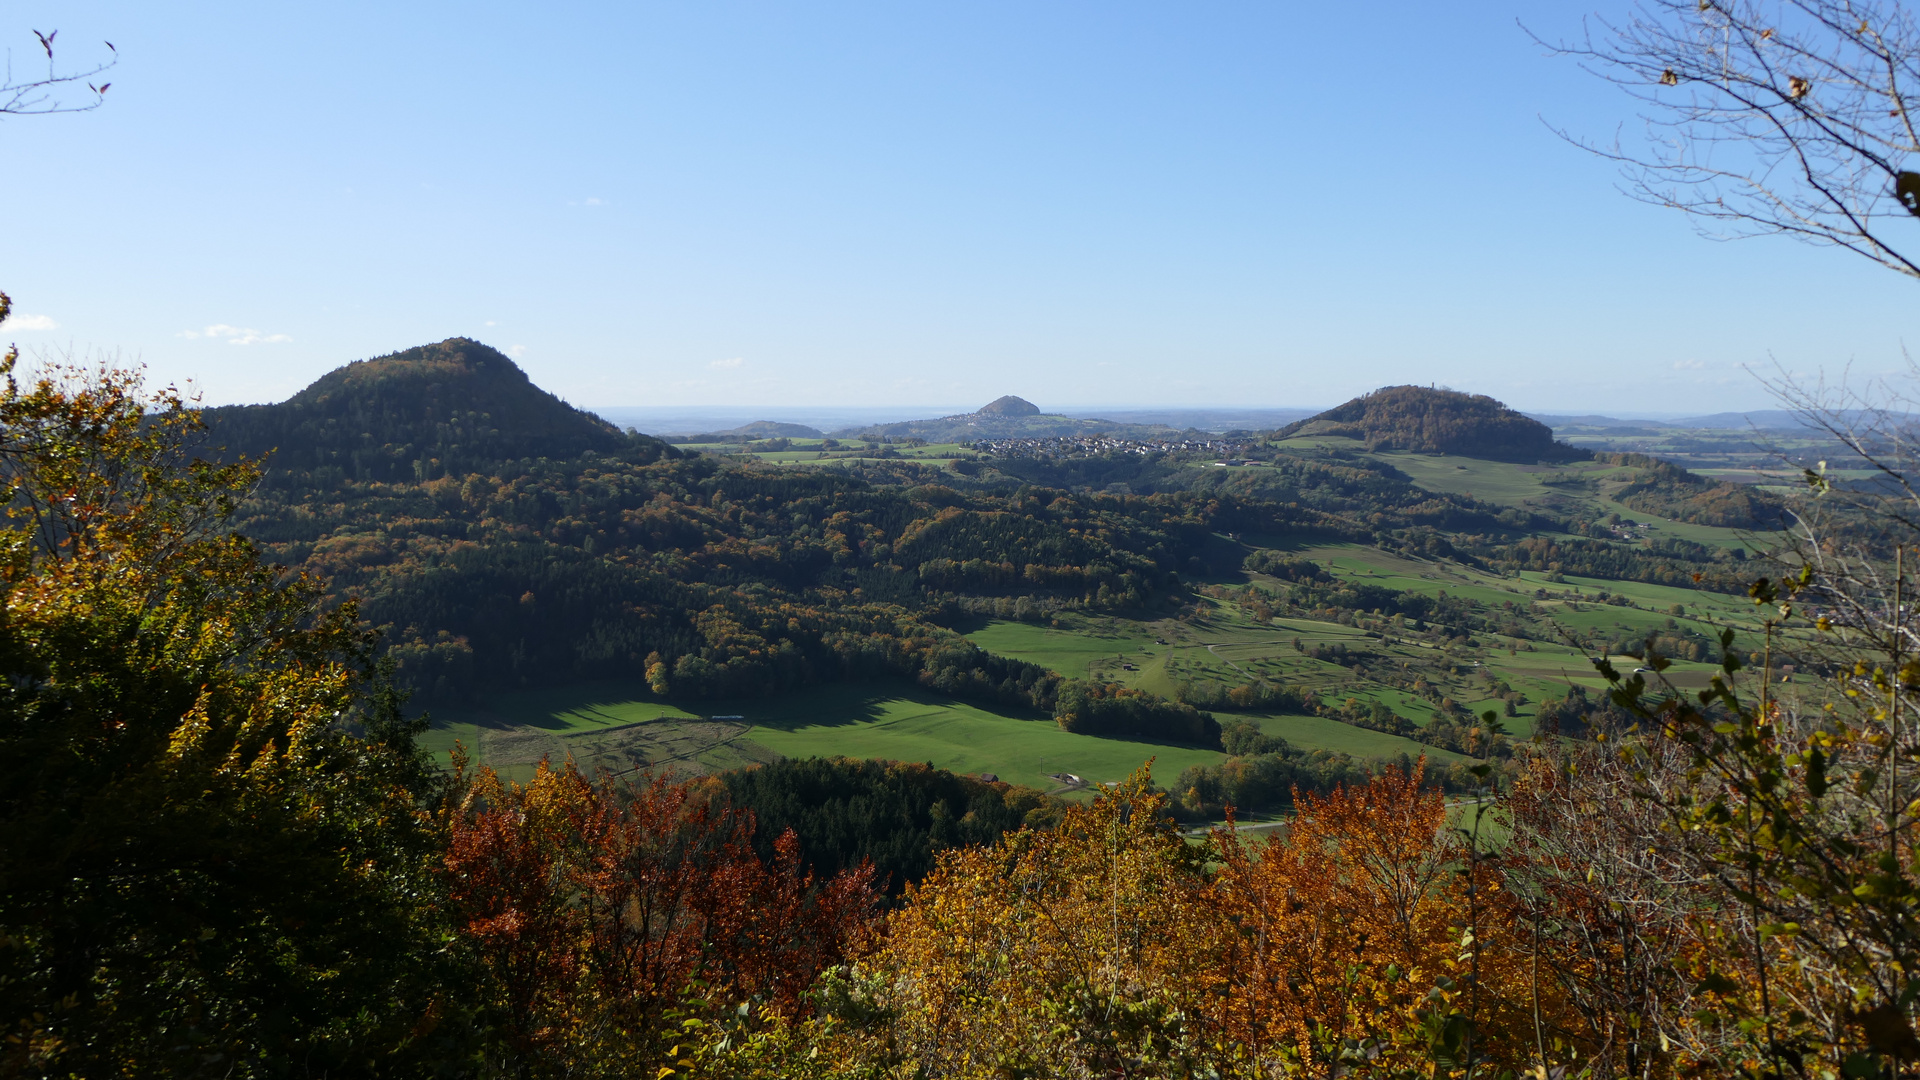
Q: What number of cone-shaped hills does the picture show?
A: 3